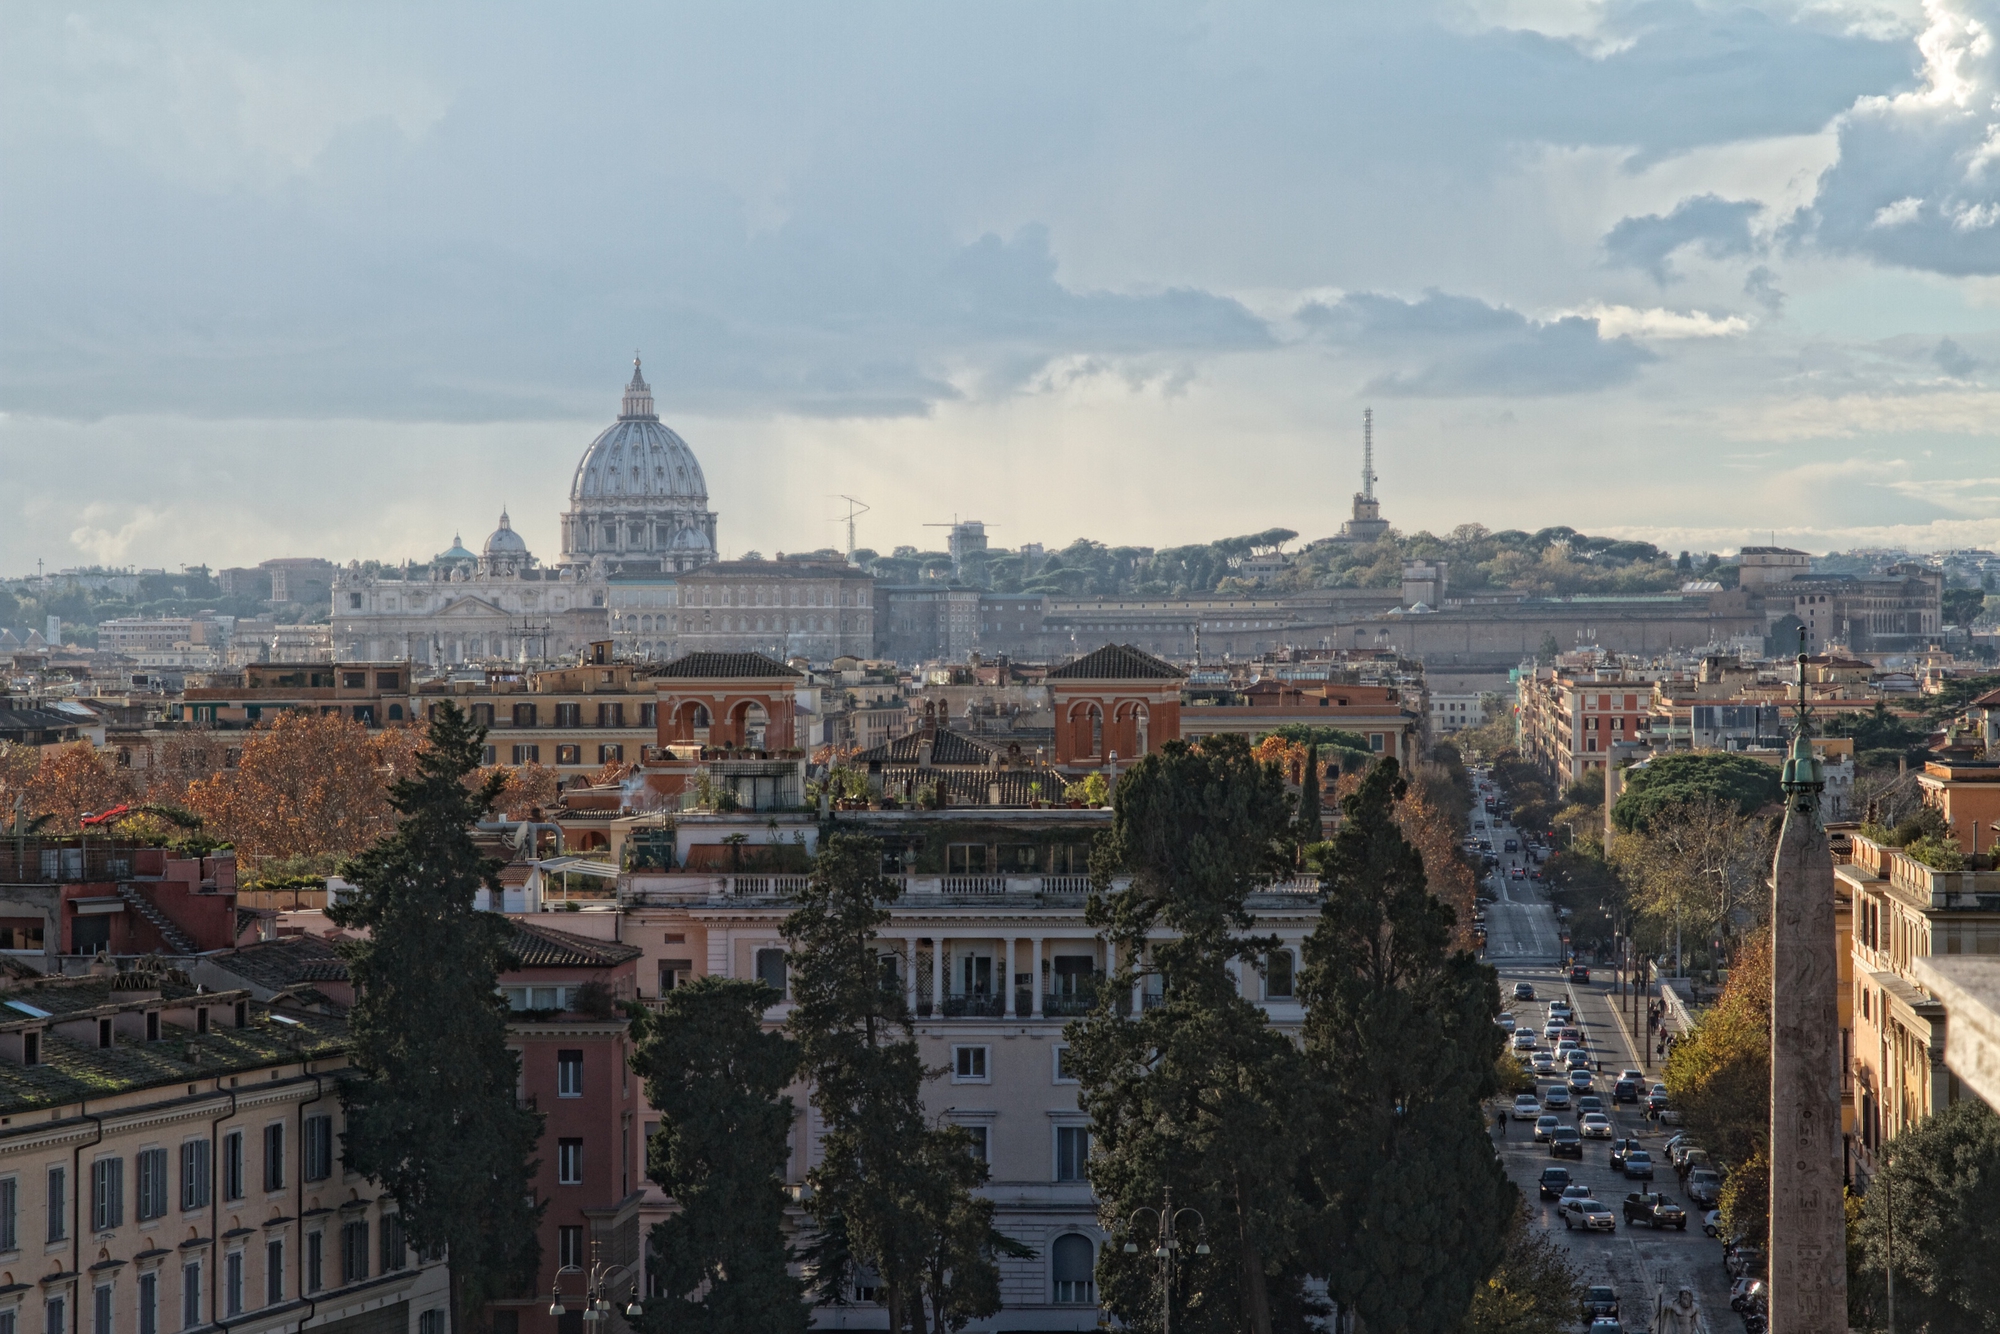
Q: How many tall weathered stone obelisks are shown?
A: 1